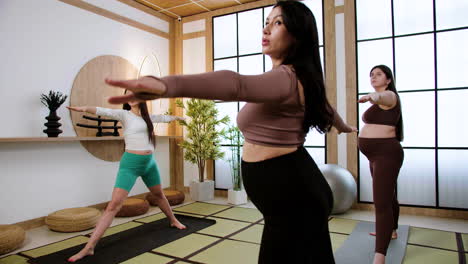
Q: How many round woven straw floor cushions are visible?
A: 4